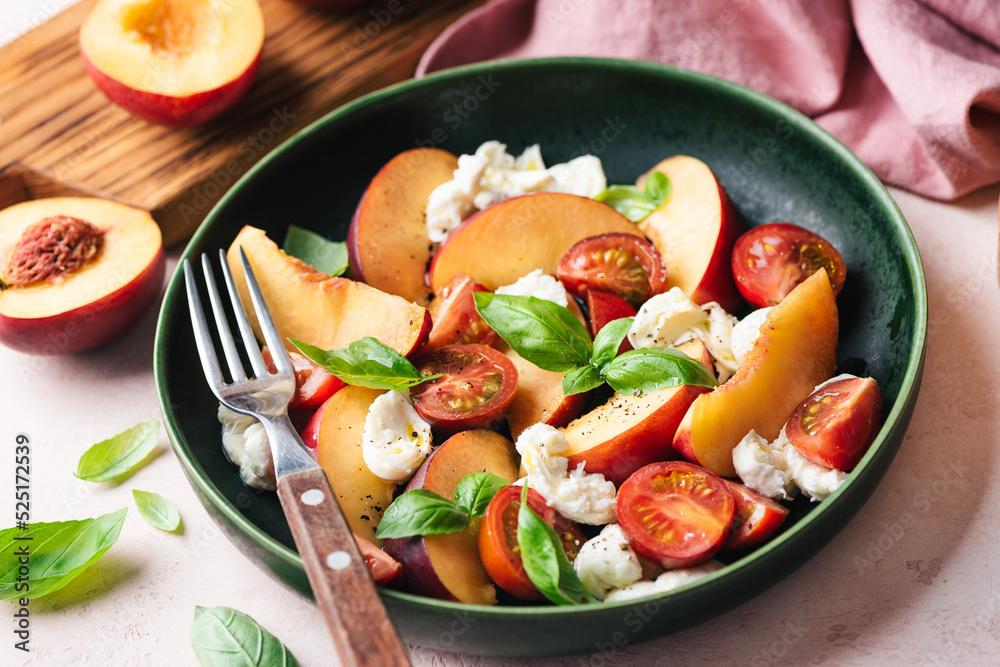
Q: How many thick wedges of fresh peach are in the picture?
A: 9